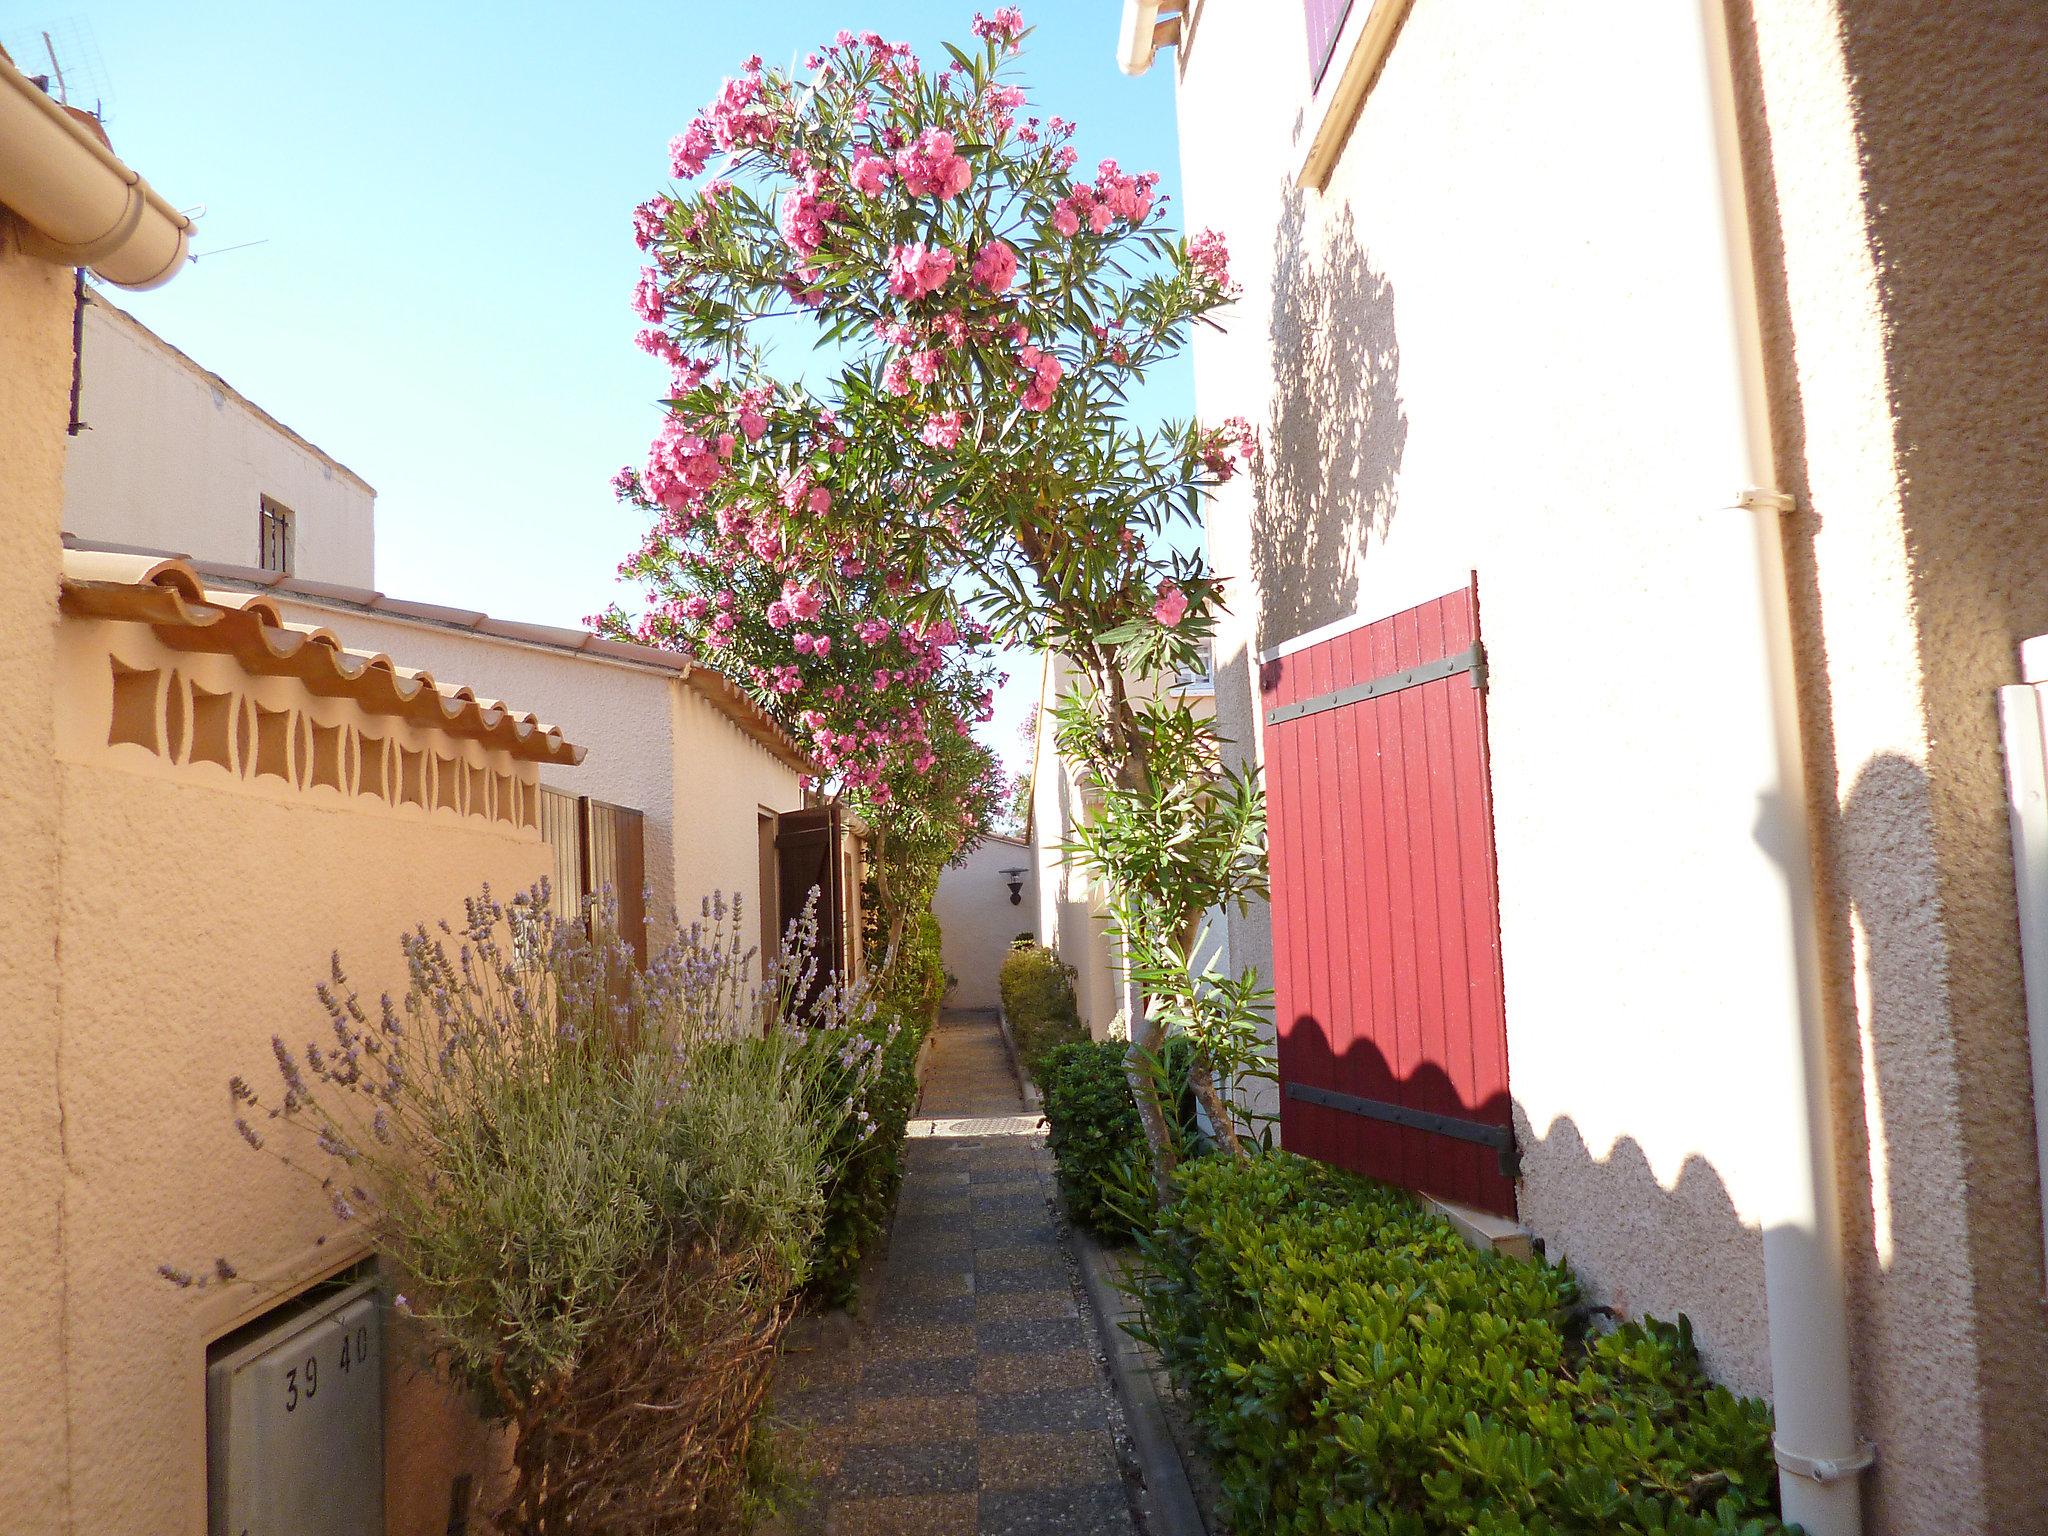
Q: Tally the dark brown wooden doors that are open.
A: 1